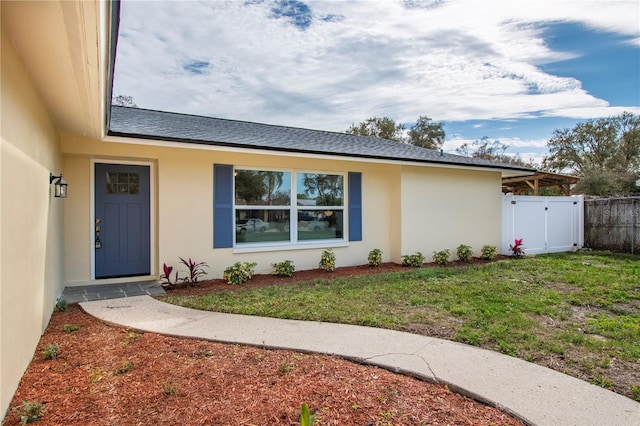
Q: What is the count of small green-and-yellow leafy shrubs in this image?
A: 8